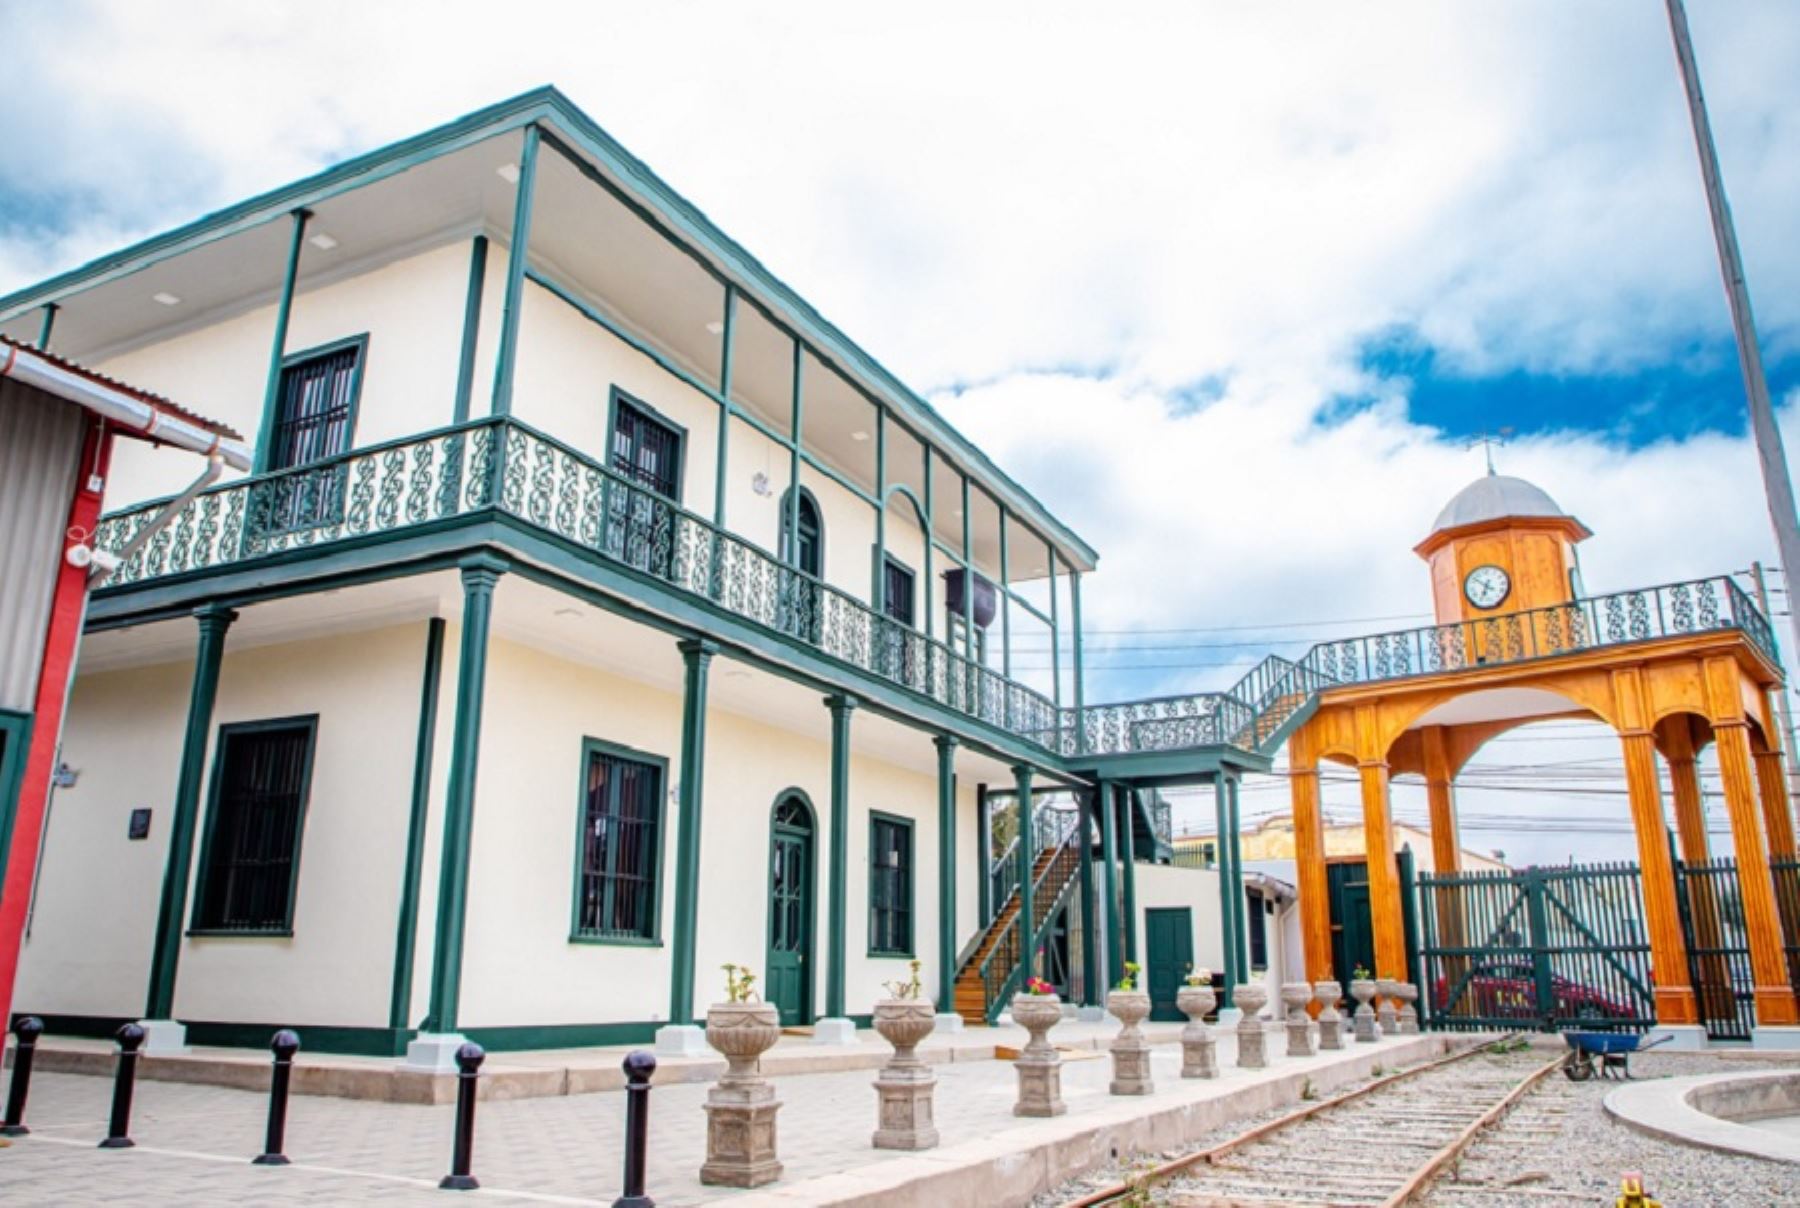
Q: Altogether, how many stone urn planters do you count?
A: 11